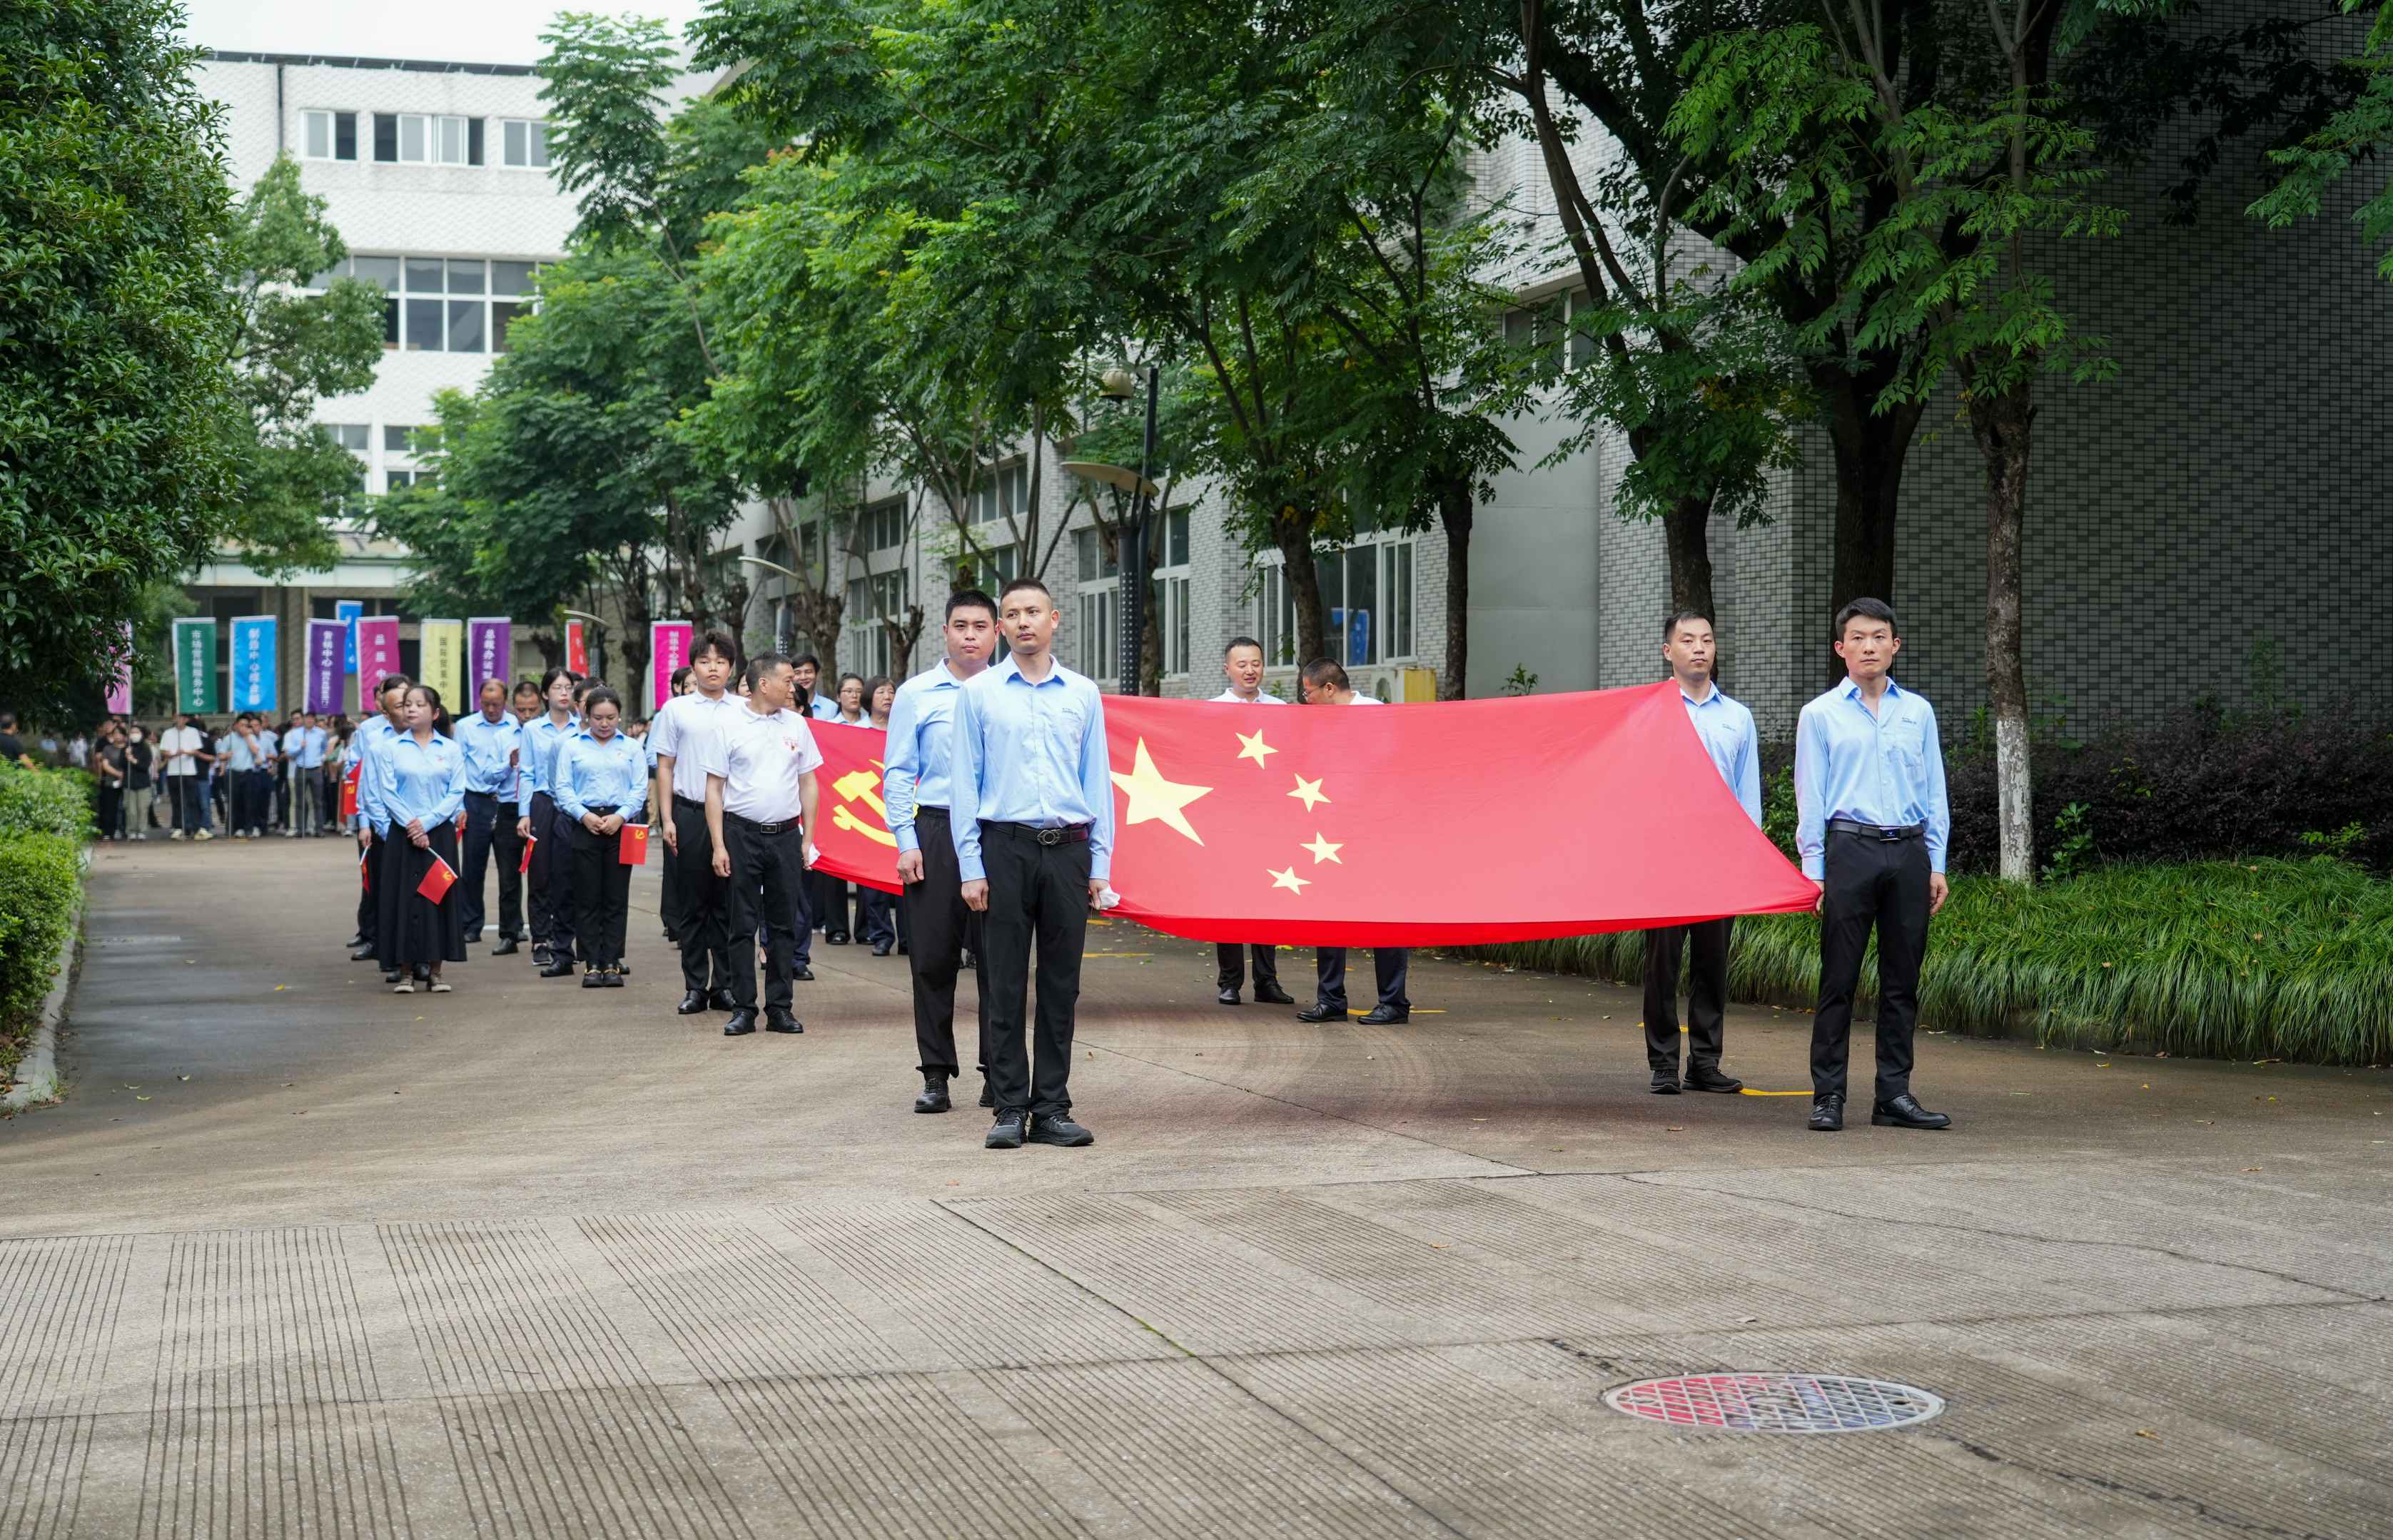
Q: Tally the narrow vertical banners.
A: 10